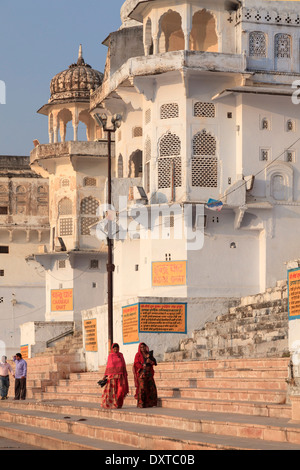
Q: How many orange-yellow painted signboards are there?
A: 7